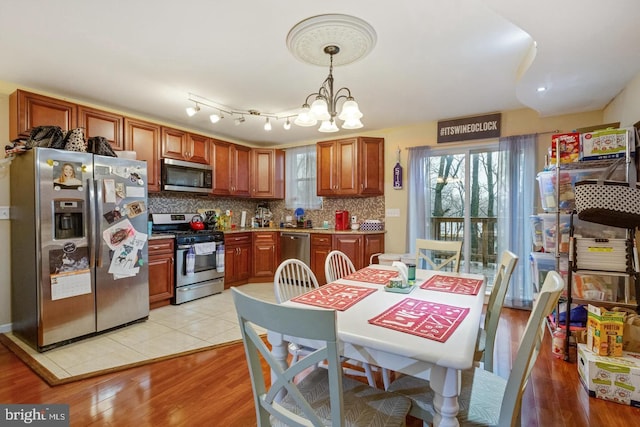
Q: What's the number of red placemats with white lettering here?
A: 4